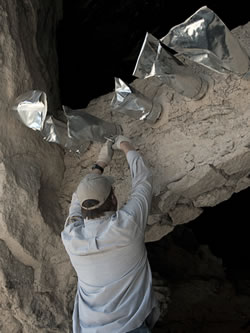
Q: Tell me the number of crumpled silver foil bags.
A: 6